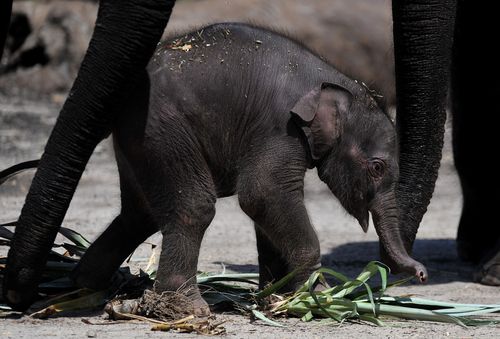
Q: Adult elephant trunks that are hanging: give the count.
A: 2